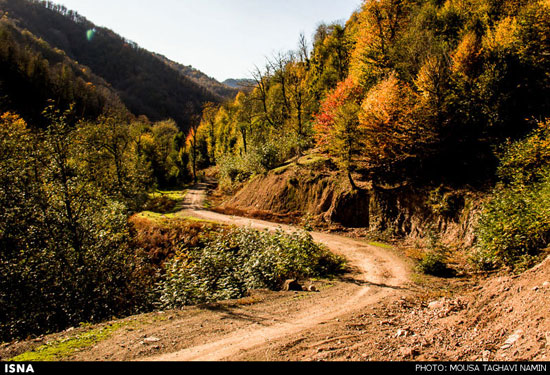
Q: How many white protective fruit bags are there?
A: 0